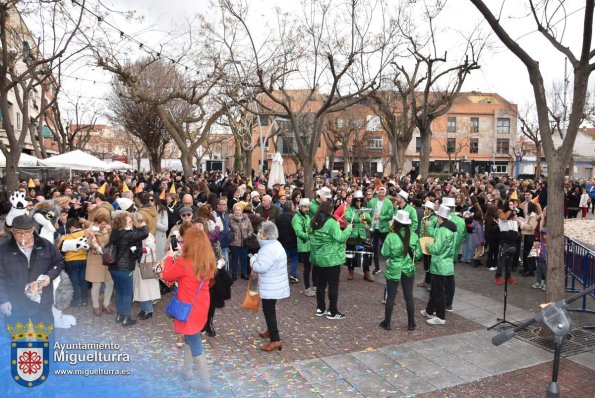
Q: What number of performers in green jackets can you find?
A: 10